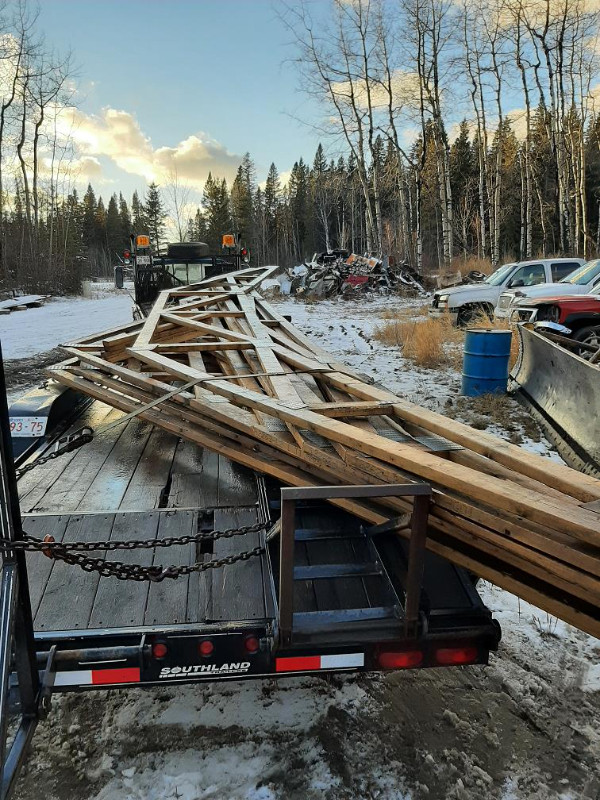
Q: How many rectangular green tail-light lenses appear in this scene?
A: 0